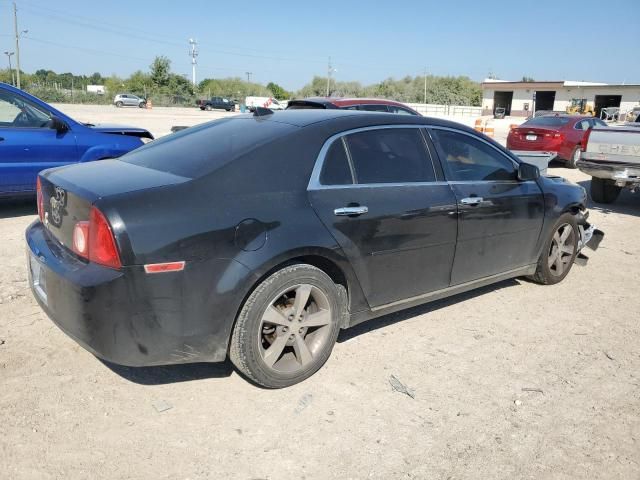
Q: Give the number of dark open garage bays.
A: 3